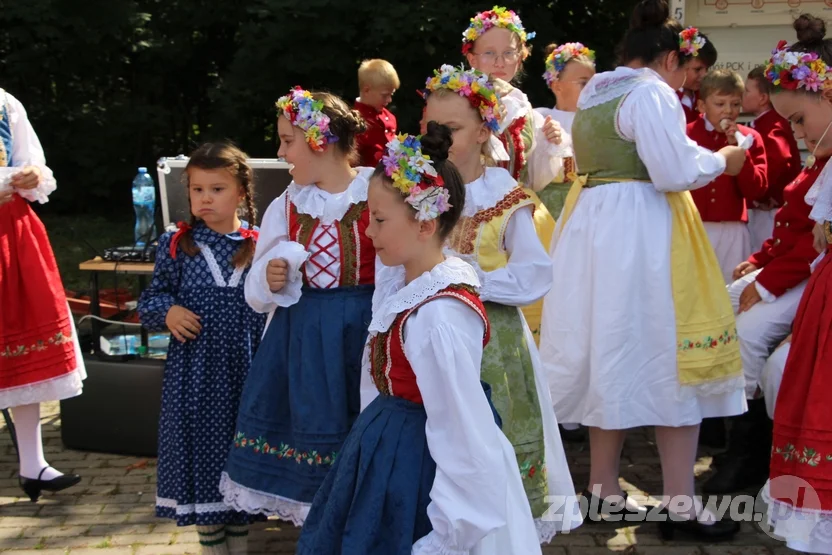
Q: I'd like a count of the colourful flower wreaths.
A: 7